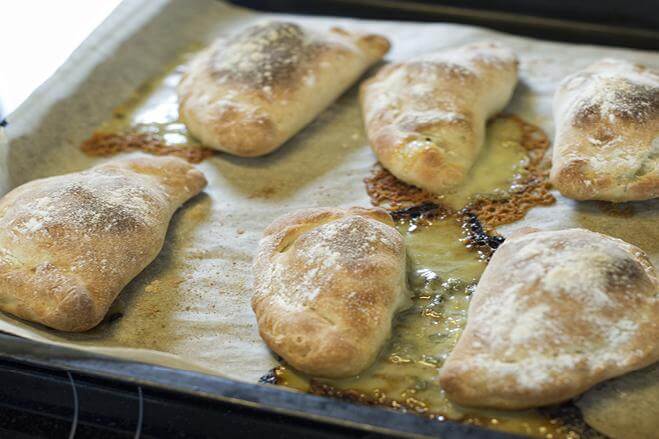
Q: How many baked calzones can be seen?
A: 6